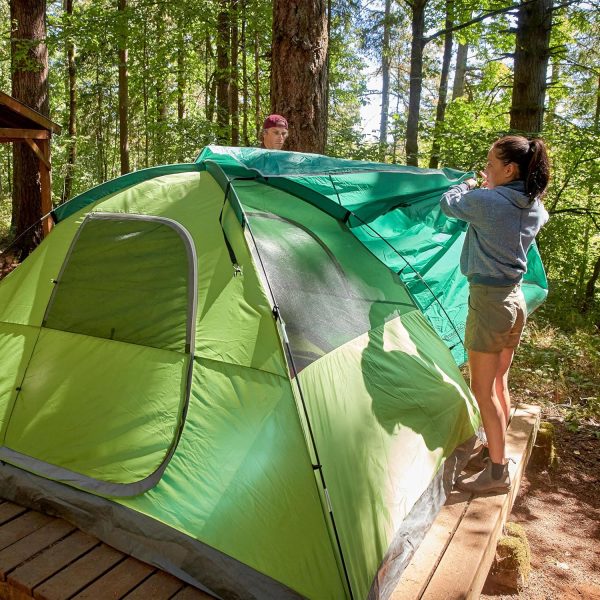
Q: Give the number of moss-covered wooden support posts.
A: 2